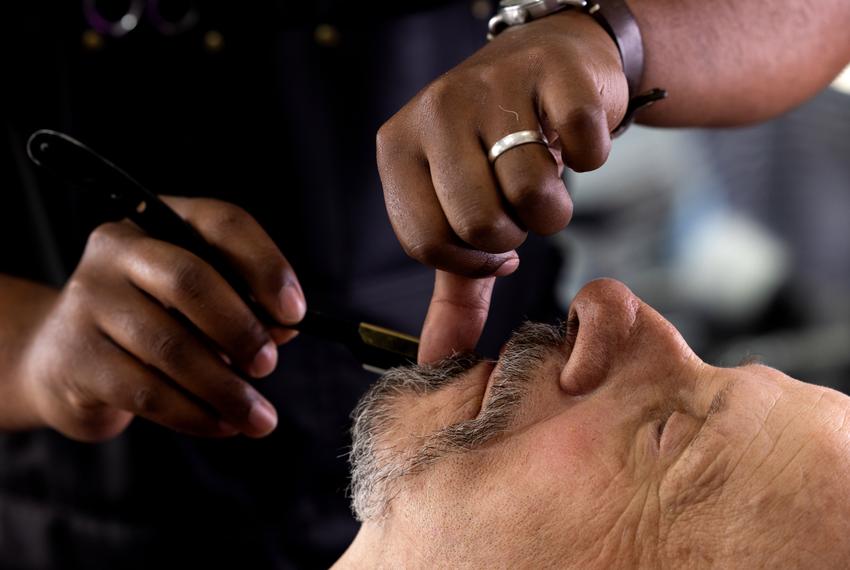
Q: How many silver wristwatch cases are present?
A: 1